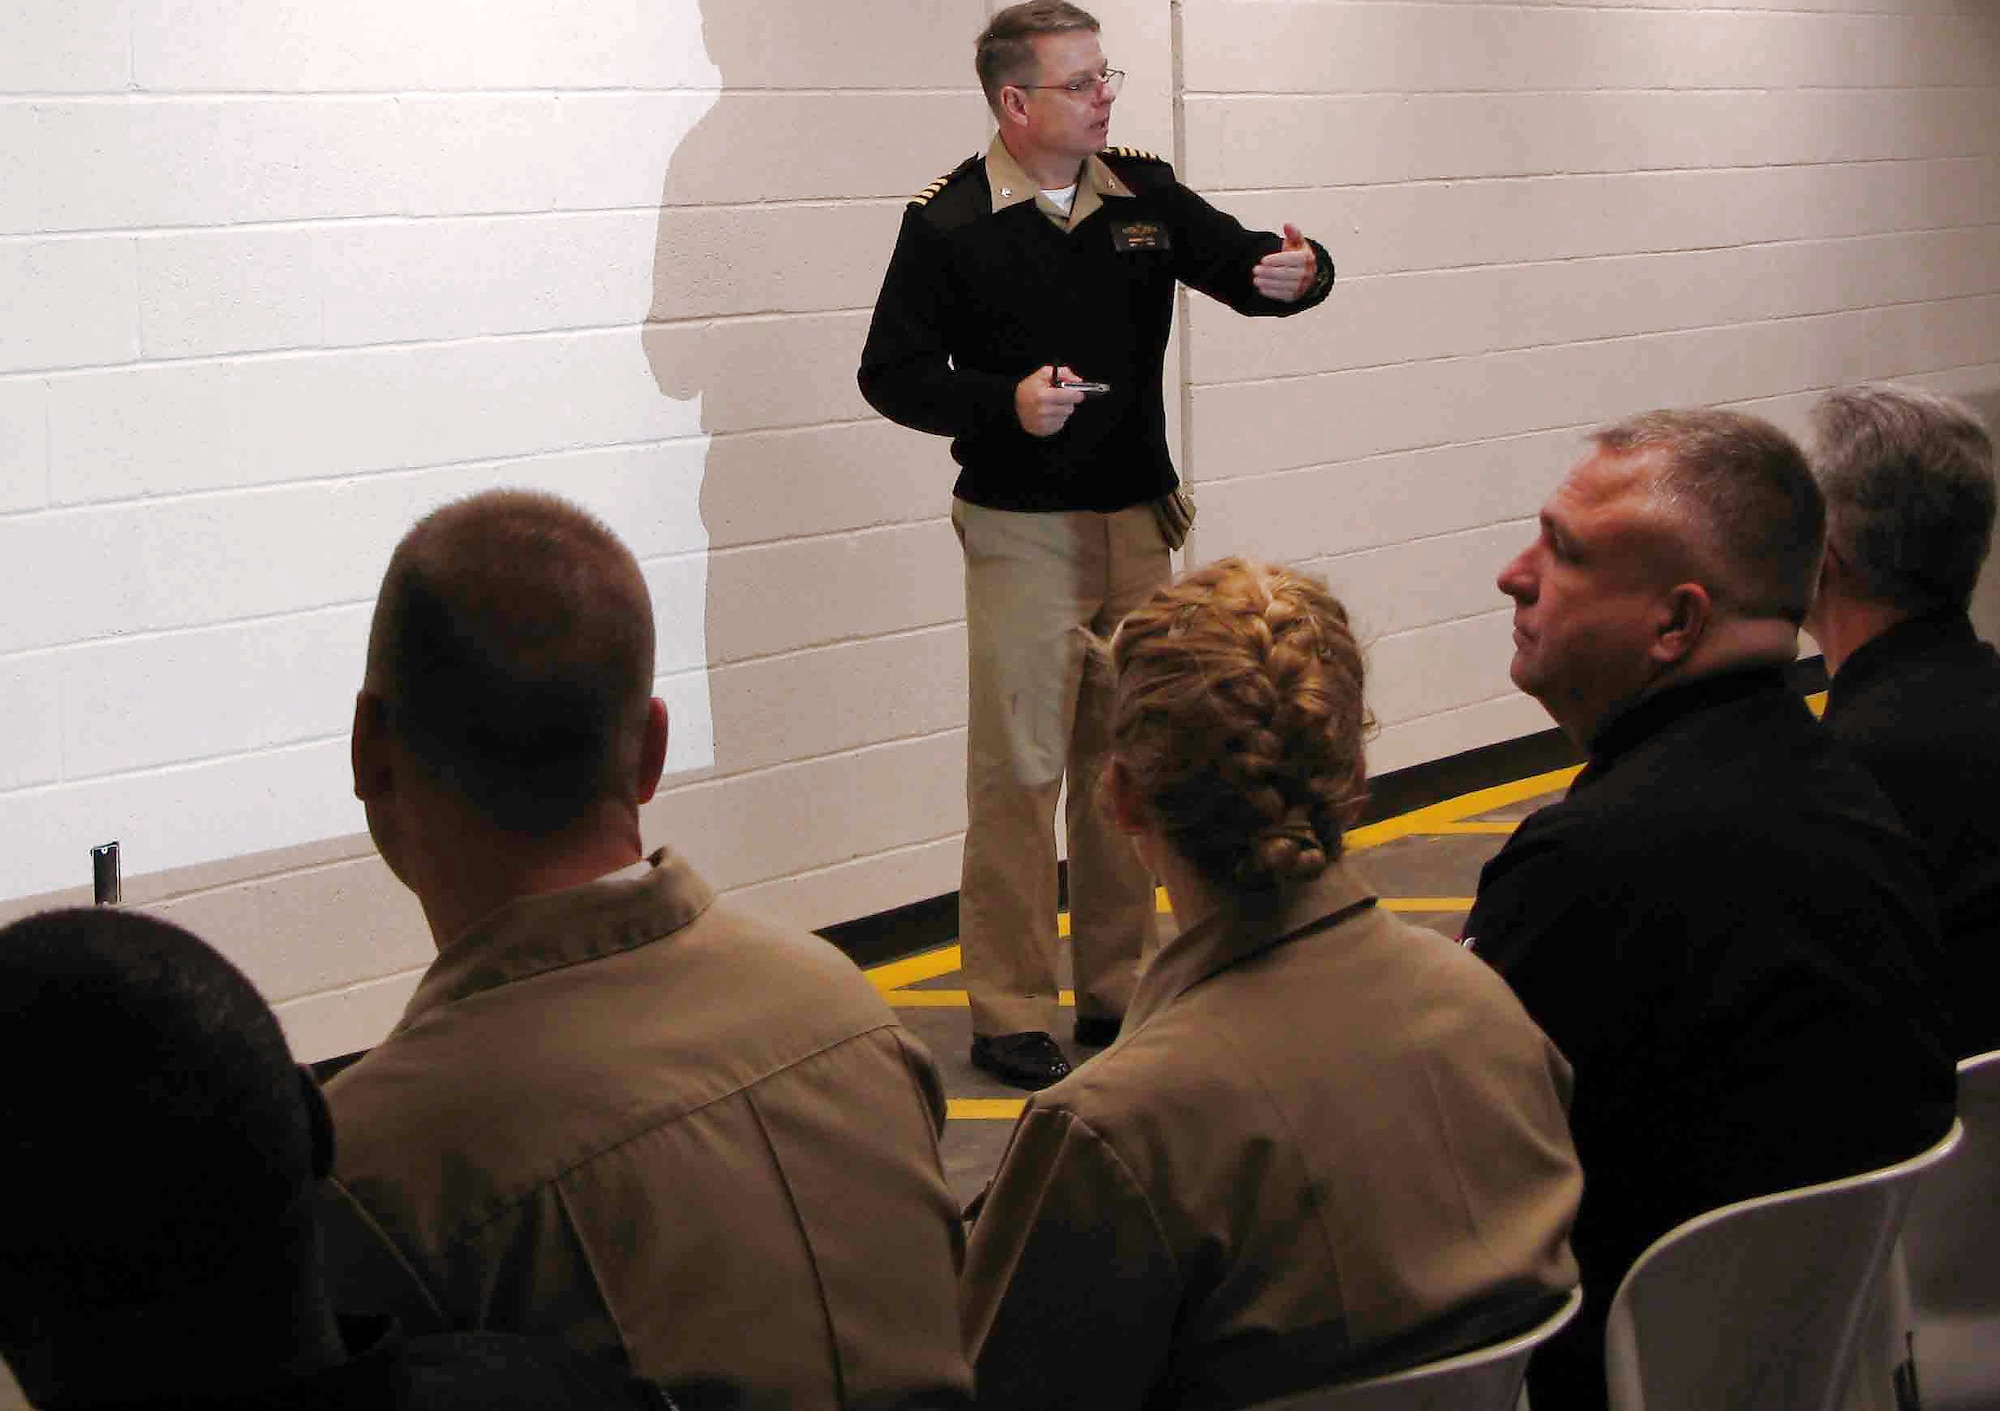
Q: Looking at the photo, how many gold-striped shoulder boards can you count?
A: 2